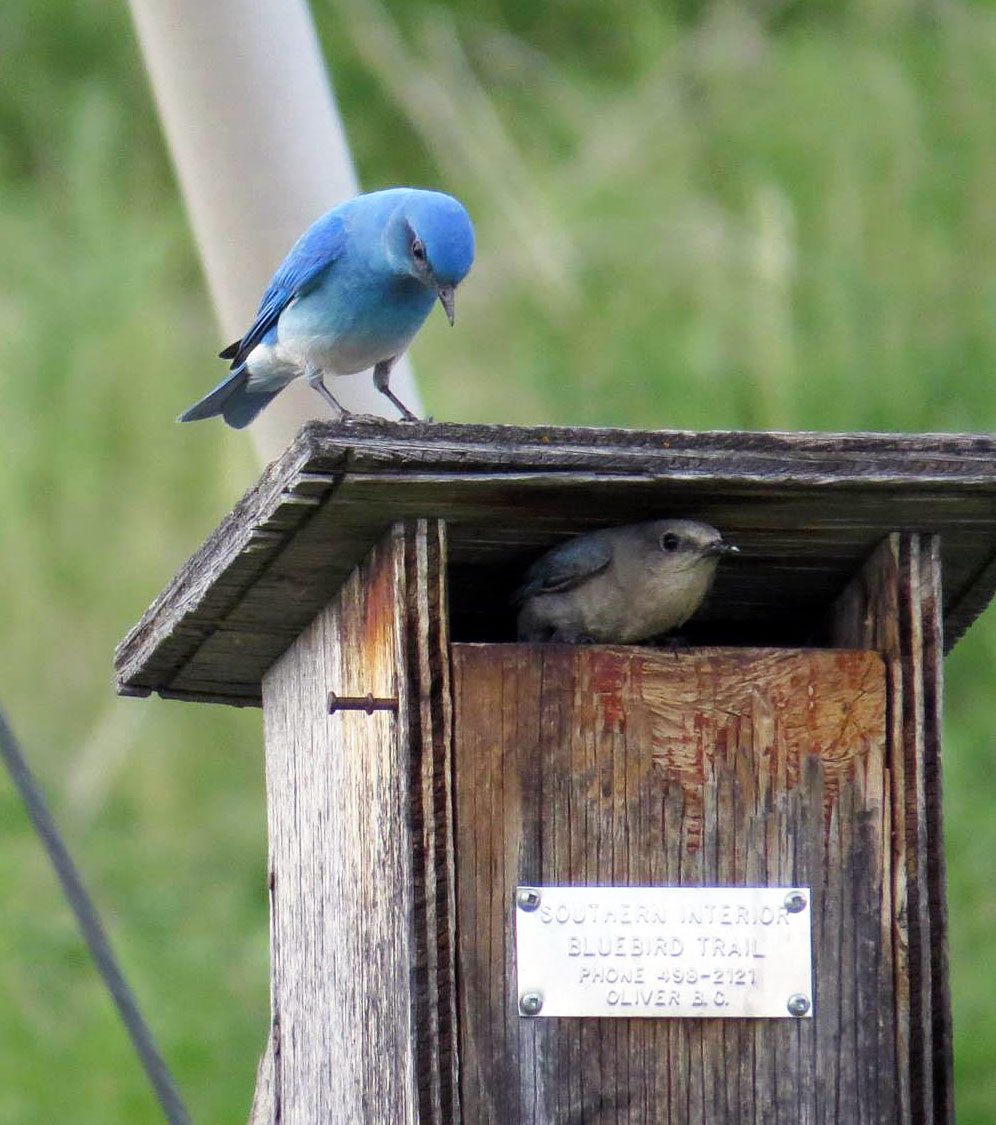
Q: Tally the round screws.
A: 4